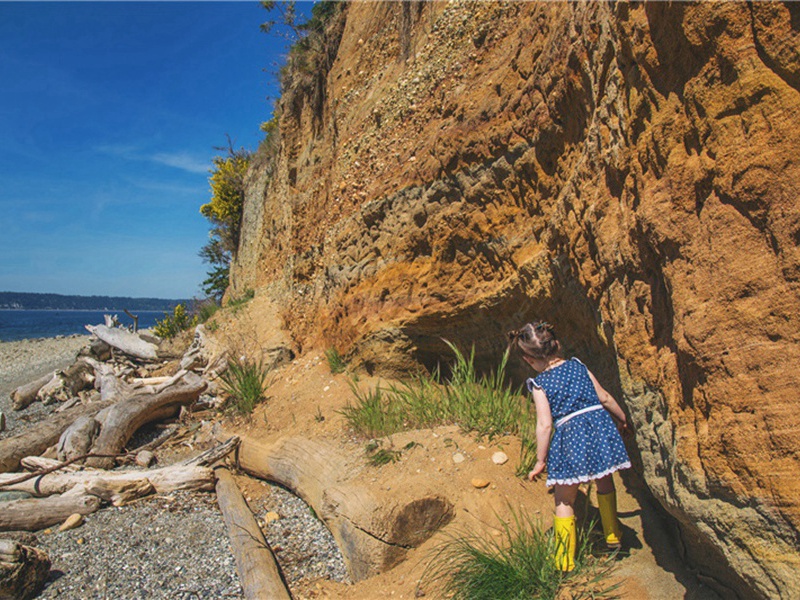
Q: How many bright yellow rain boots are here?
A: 2